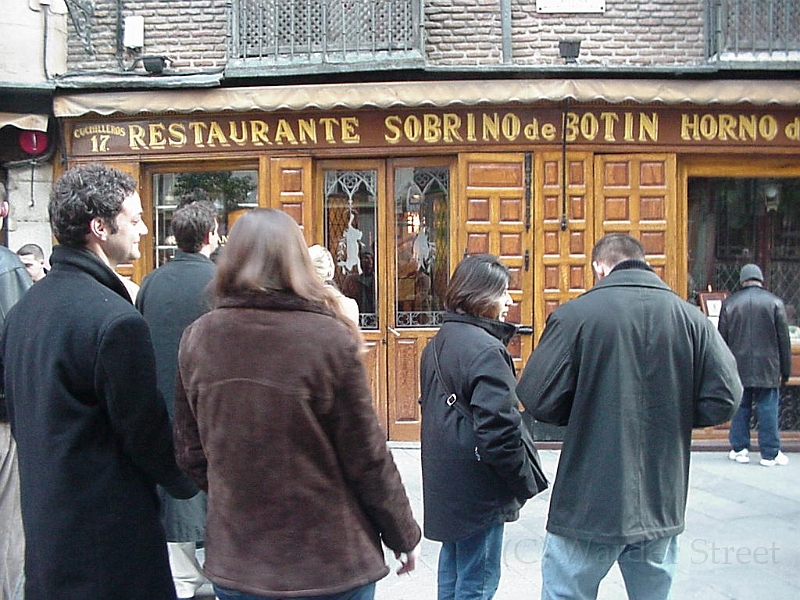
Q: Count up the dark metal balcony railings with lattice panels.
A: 2